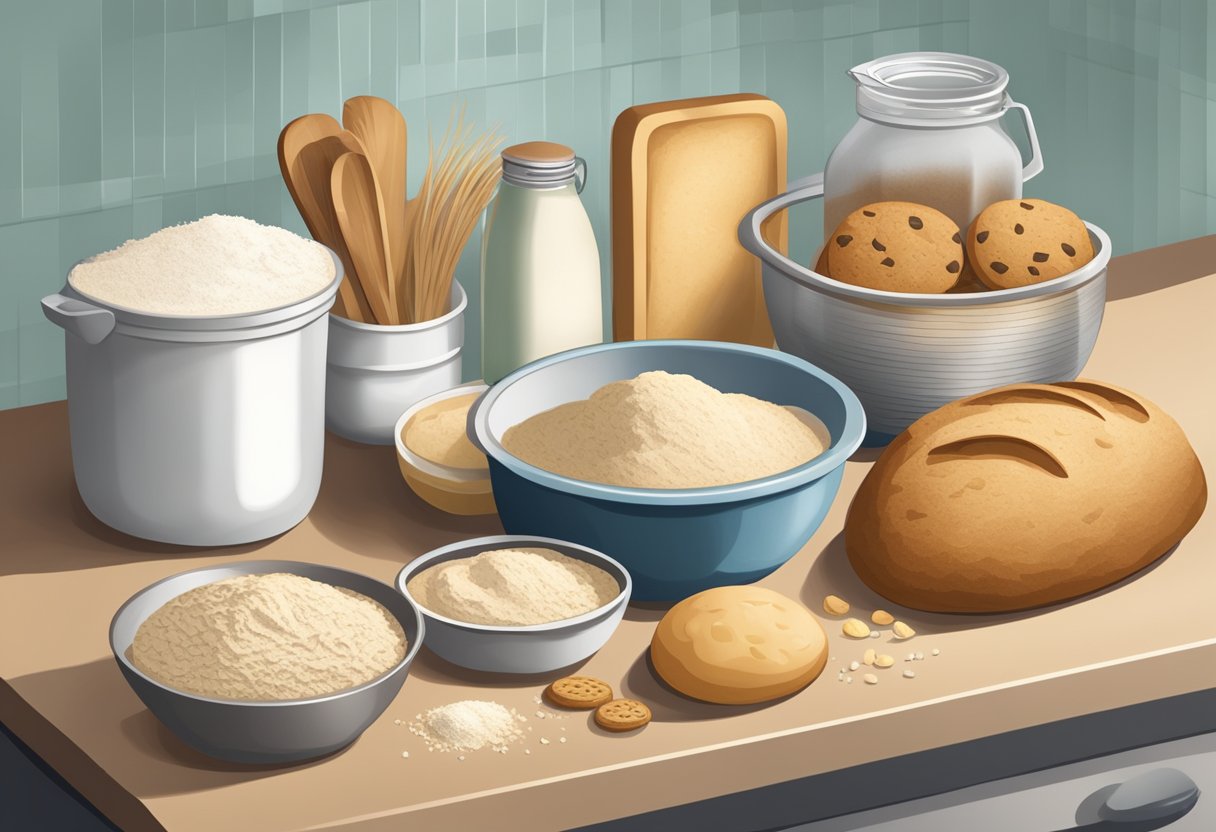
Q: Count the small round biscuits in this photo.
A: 2